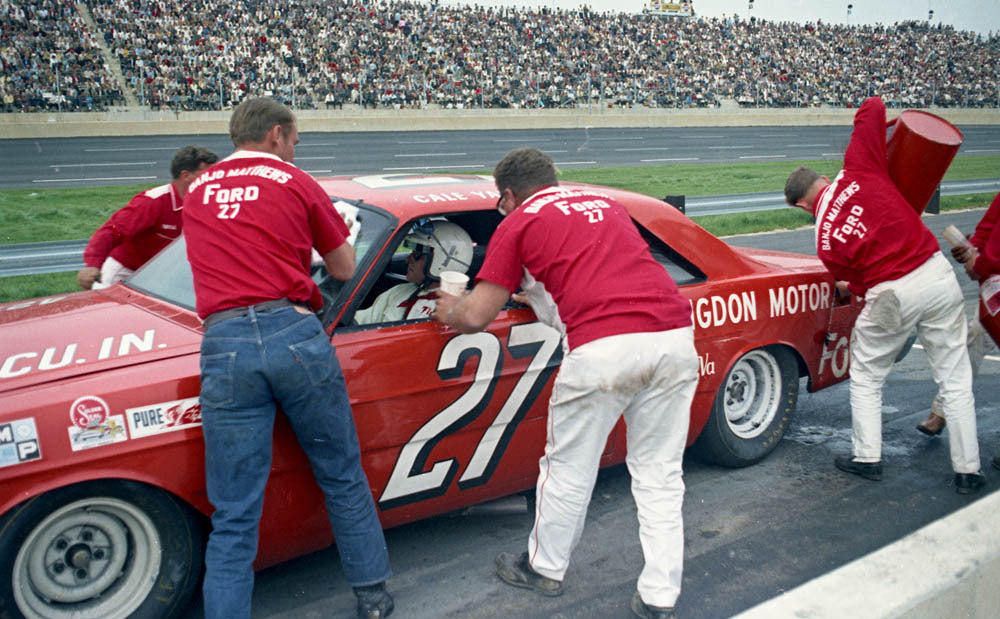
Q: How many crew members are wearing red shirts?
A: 5